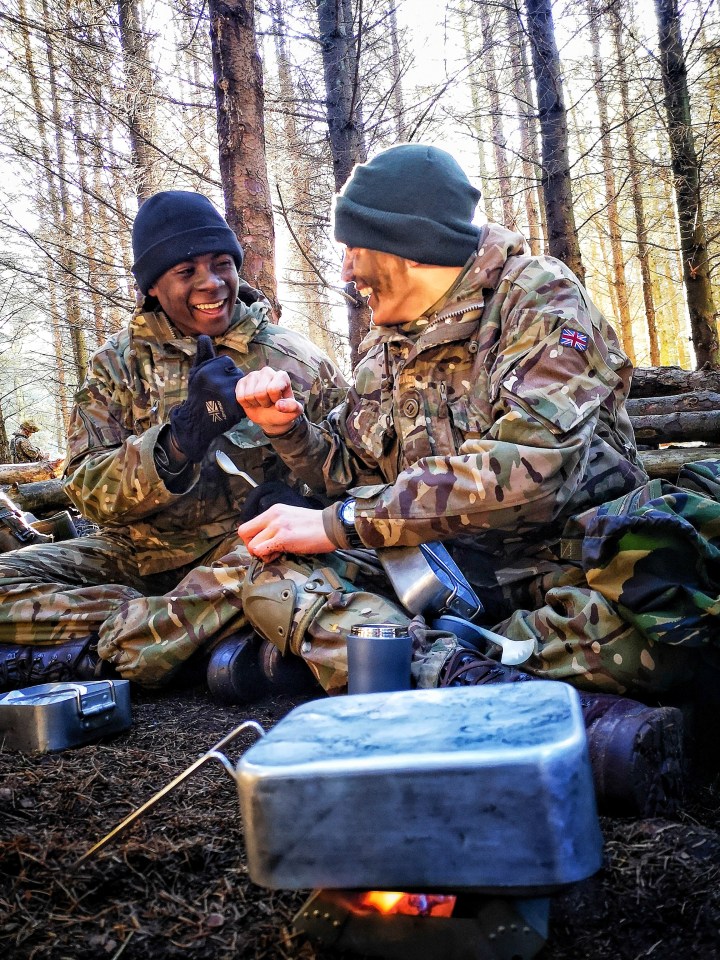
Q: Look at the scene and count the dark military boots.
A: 4